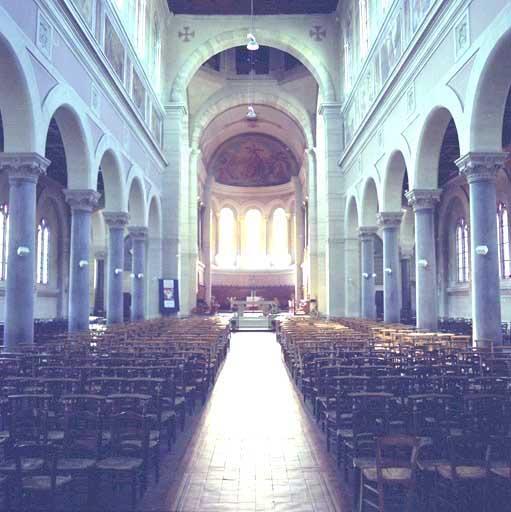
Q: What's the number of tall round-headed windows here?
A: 3